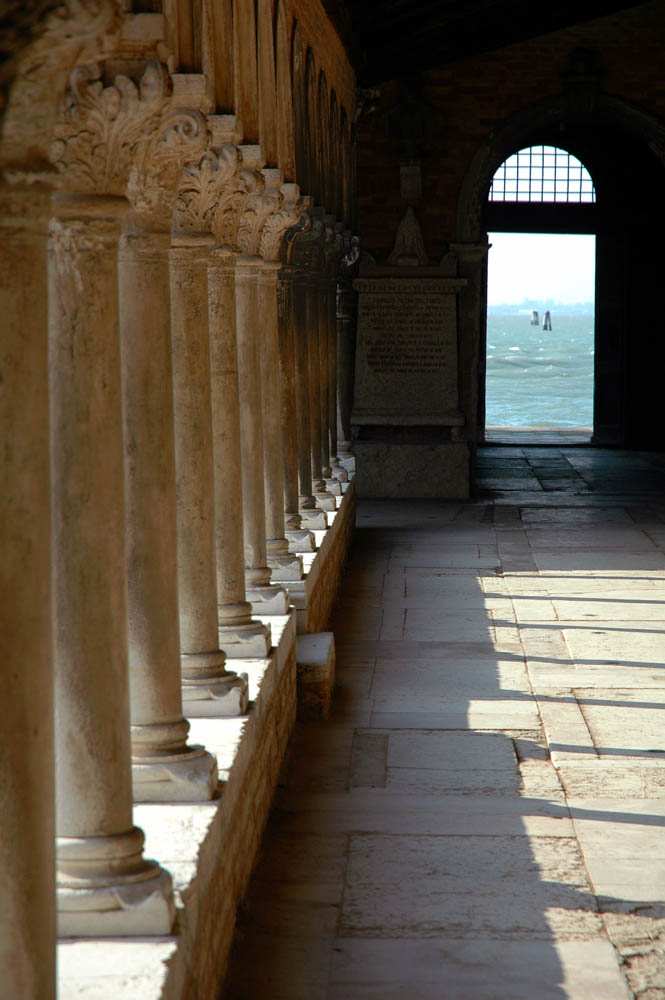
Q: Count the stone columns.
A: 13